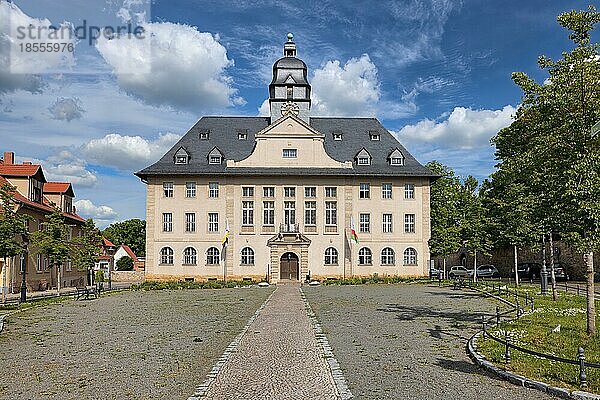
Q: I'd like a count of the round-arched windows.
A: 8